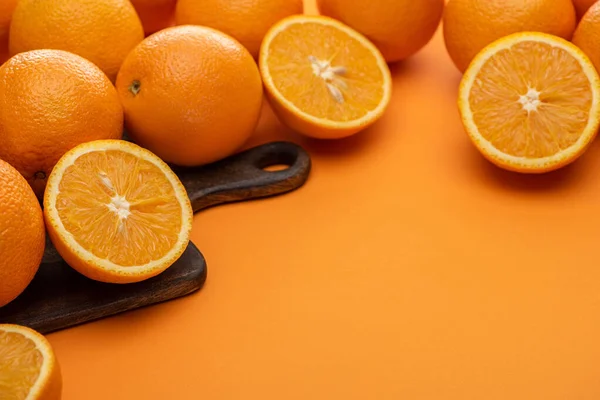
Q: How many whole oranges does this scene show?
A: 11